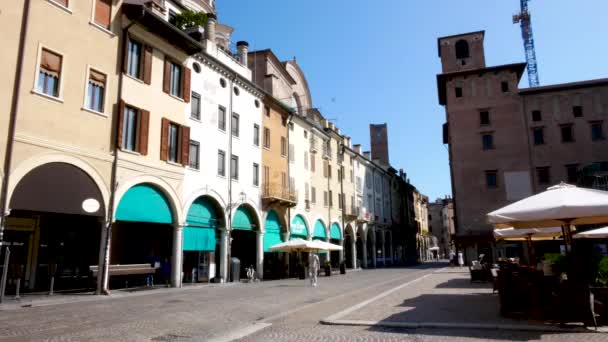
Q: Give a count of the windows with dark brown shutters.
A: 4